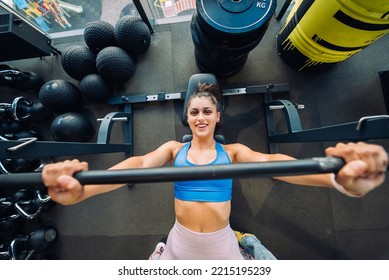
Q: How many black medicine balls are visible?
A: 7